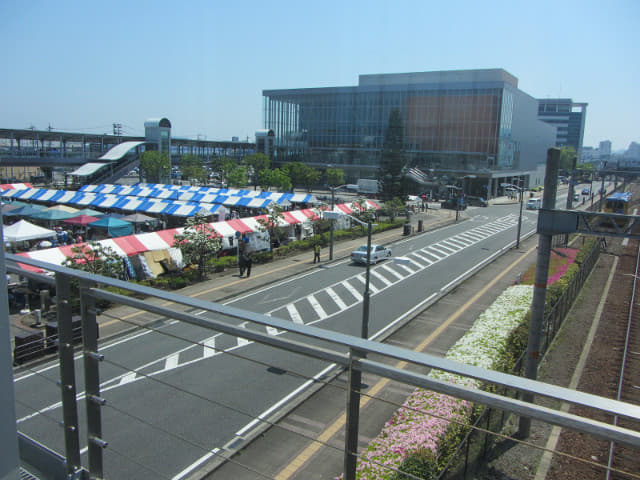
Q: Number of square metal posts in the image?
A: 3